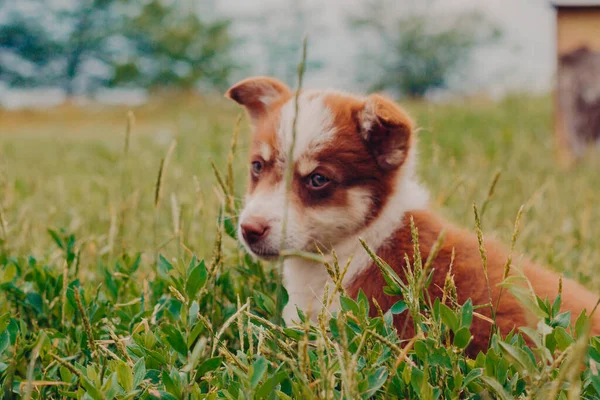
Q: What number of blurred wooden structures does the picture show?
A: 1